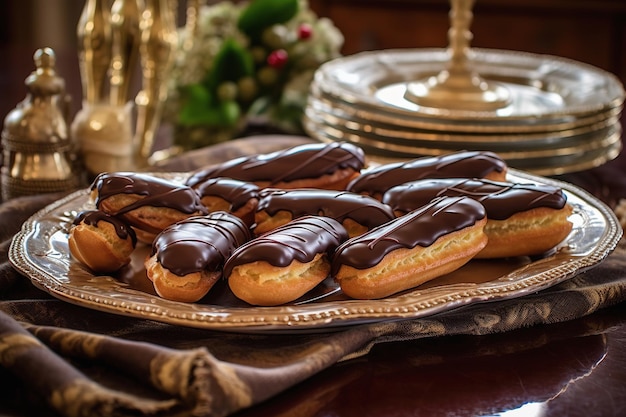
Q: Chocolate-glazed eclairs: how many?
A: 10